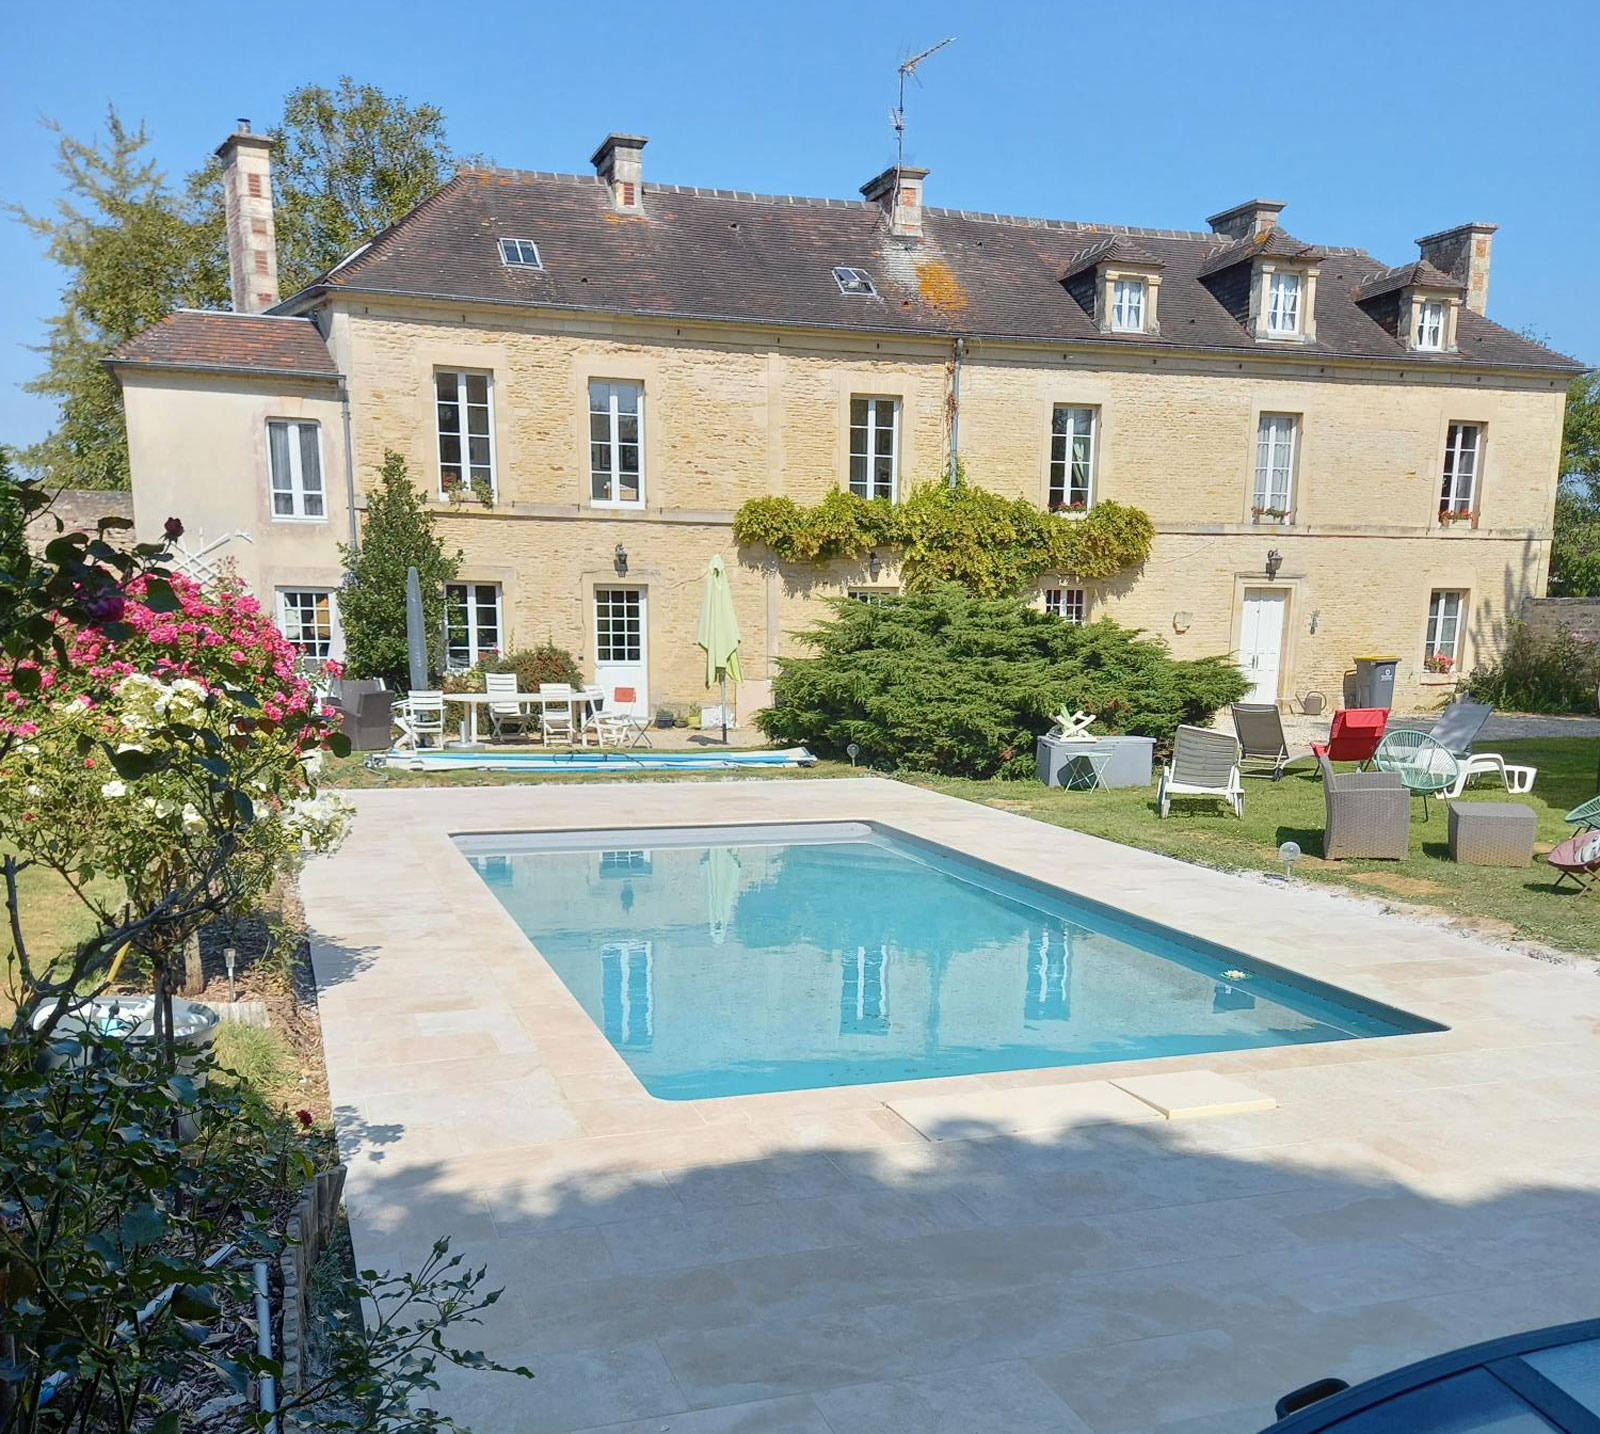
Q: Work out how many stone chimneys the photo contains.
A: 5